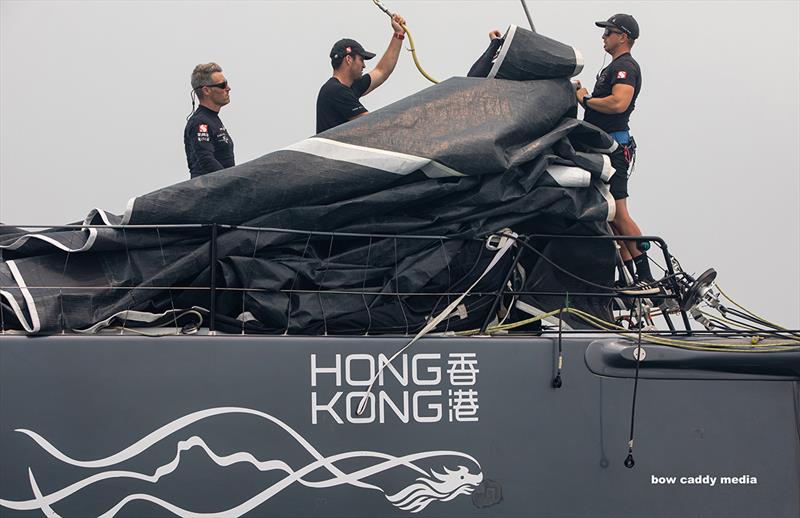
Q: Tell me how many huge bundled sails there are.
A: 1